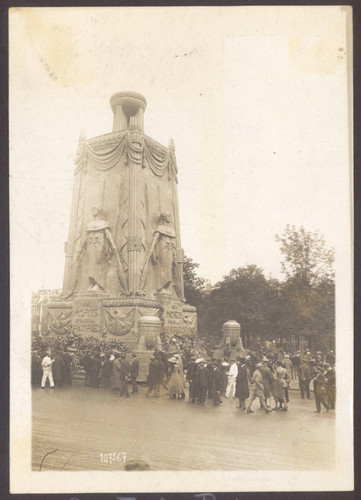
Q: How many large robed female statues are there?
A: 2